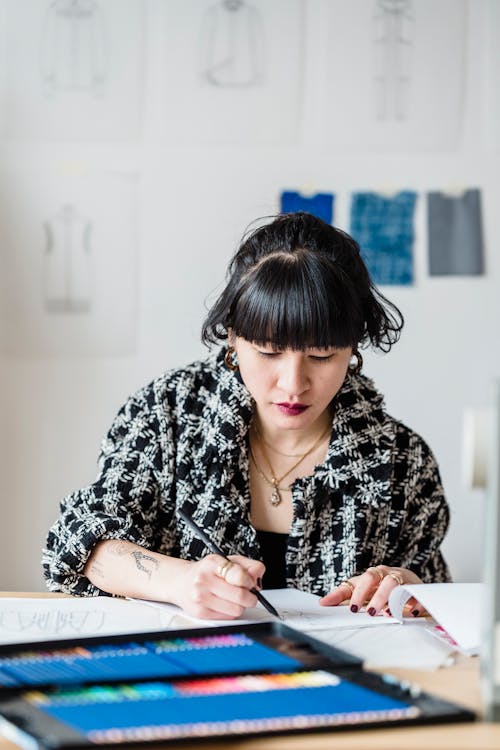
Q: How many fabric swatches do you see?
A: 3